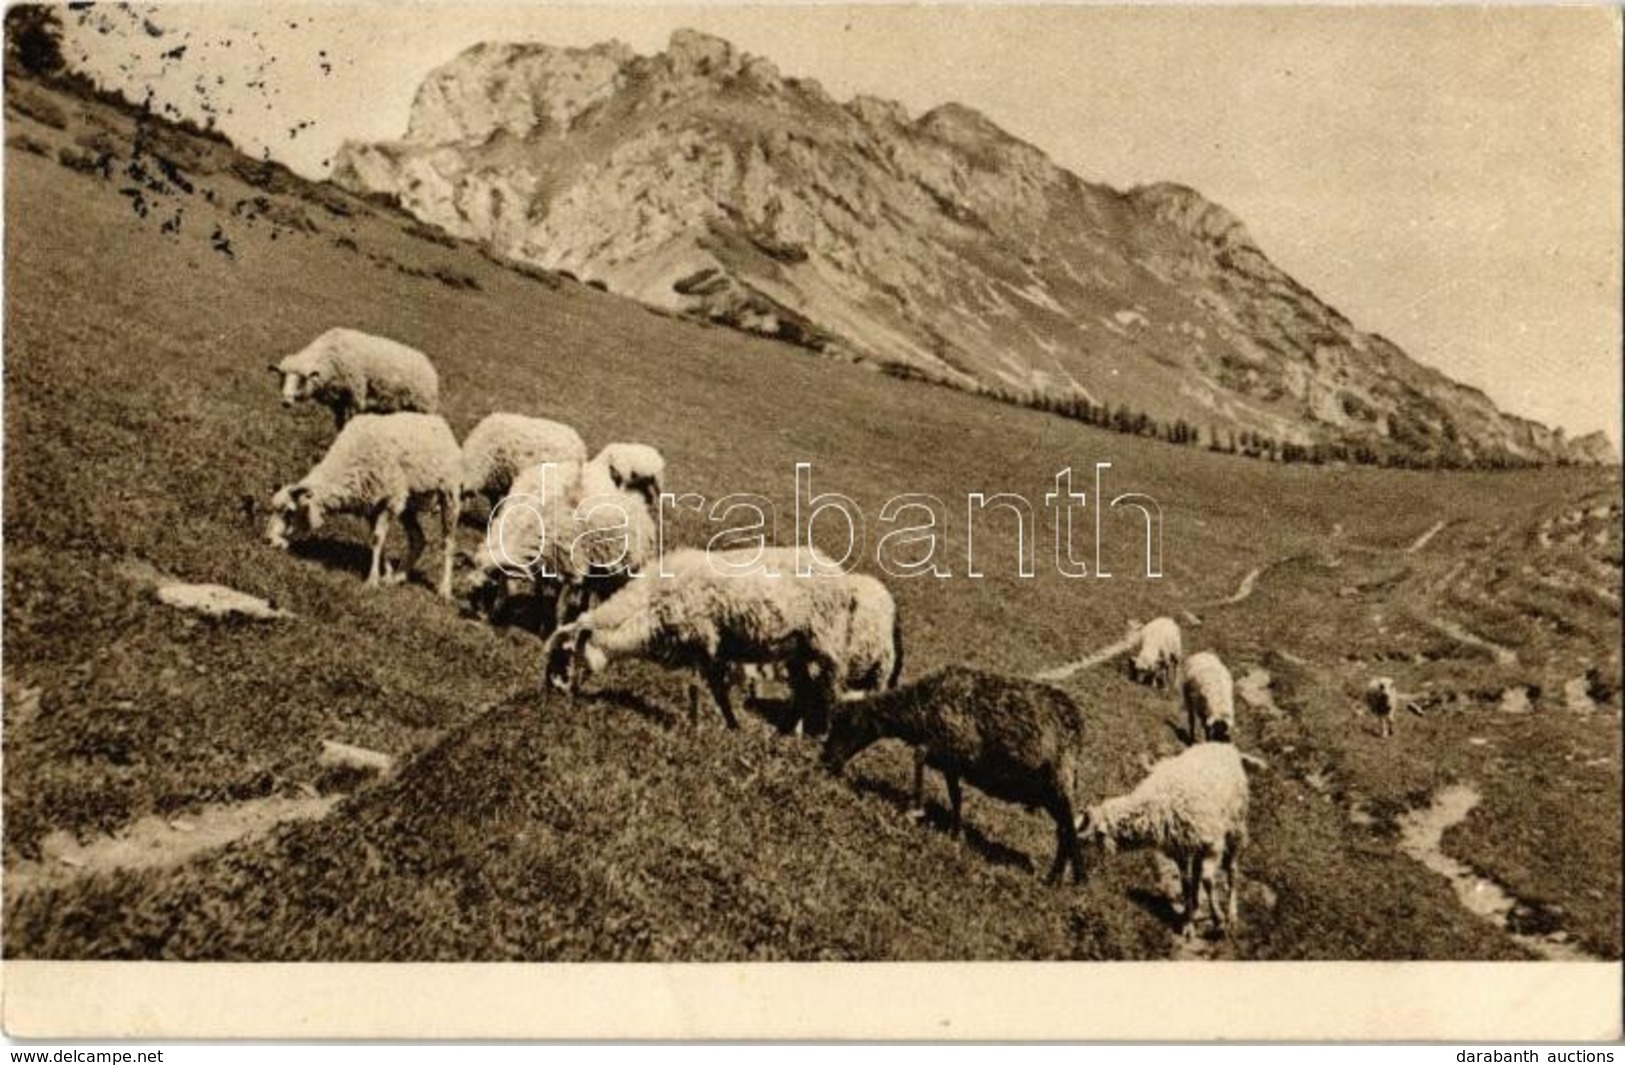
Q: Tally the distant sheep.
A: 3